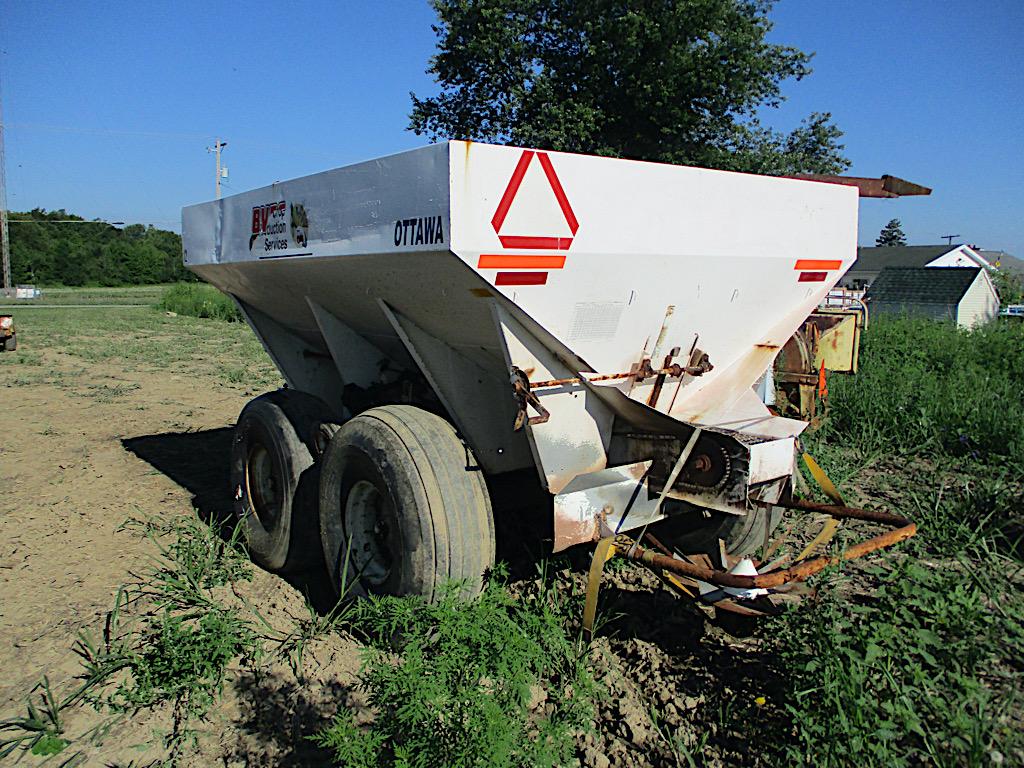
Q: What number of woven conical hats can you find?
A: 0